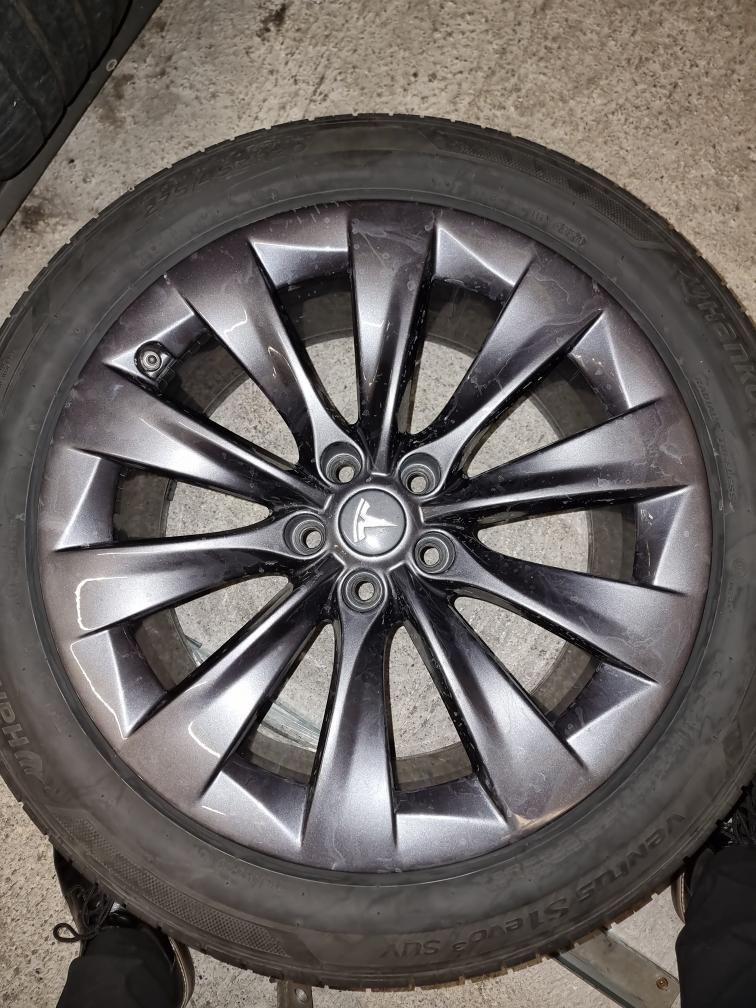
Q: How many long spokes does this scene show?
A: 10